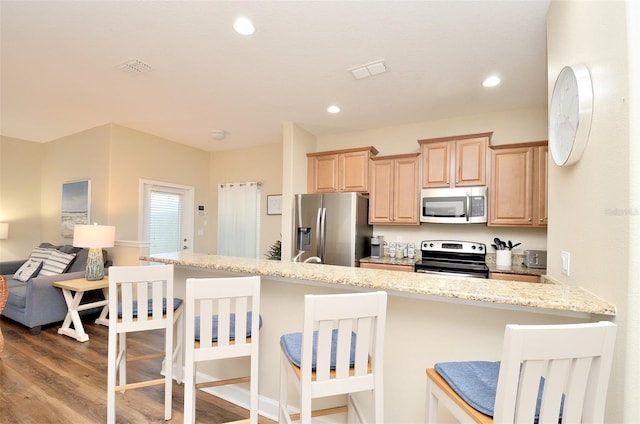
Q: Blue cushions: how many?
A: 4